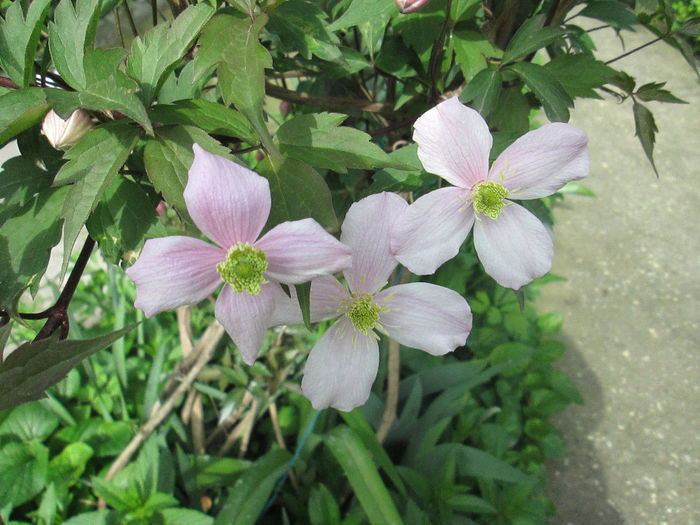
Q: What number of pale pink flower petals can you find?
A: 12